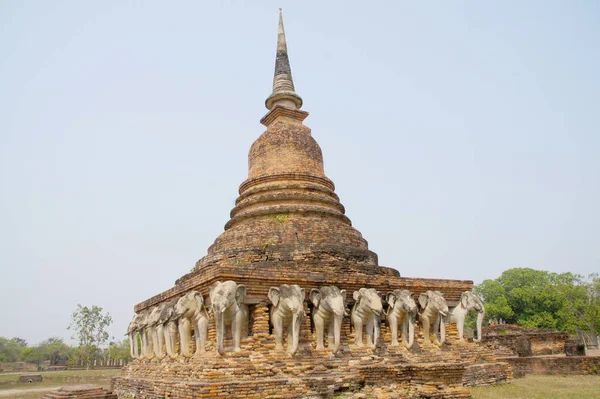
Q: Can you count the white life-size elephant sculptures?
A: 13